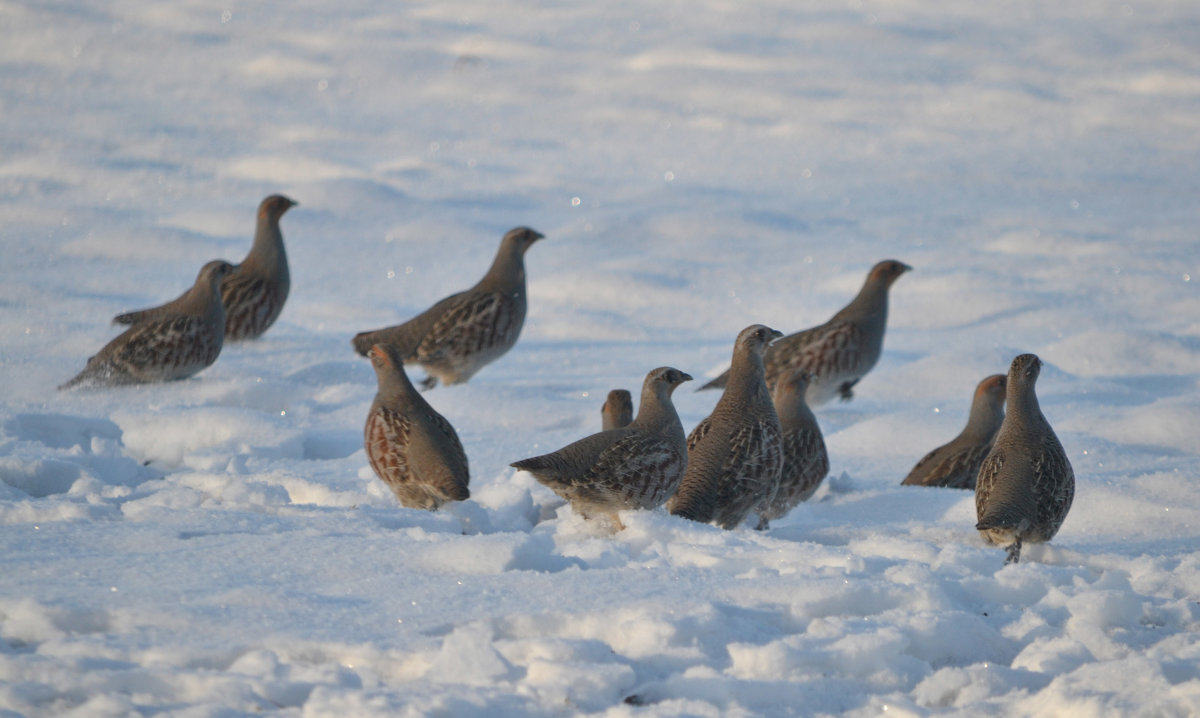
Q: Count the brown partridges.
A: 11